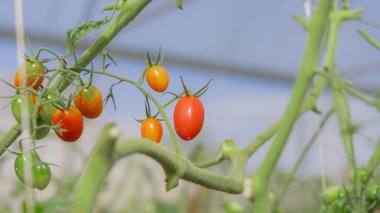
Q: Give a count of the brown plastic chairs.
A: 0